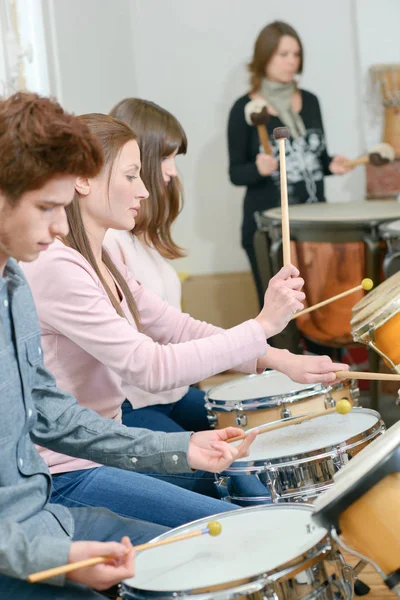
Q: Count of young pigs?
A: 0